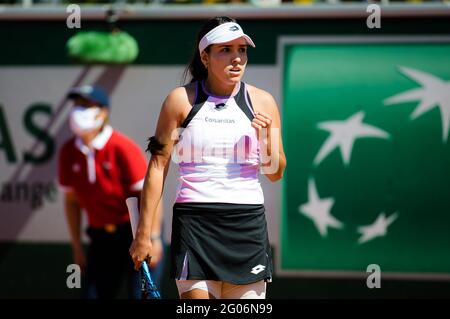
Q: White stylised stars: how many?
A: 4